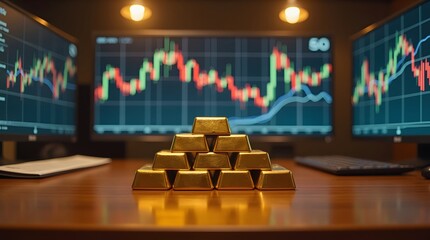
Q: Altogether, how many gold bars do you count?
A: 10